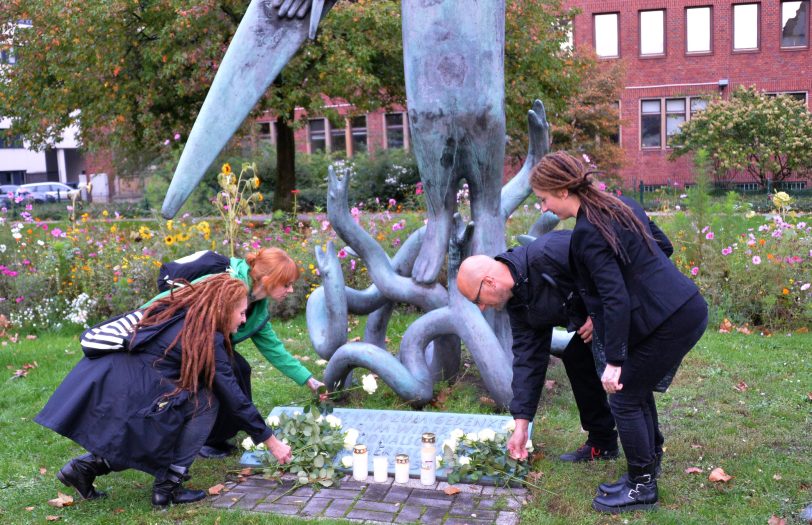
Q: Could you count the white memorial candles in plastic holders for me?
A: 4